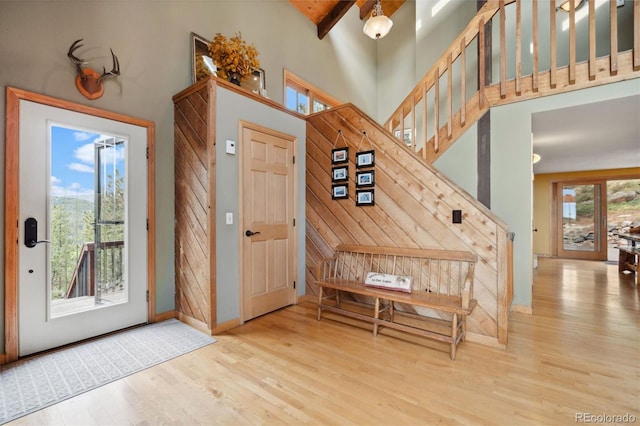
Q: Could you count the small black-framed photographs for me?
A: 6